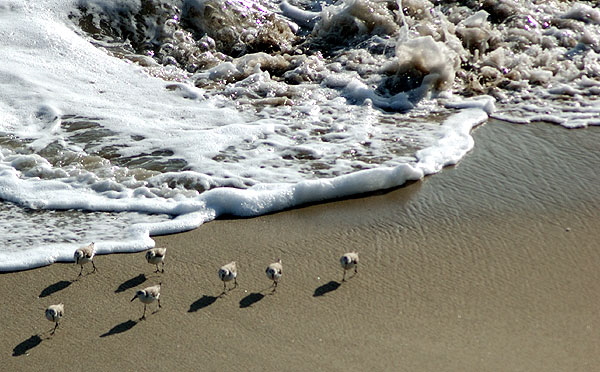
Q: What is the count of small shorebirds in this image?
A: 7